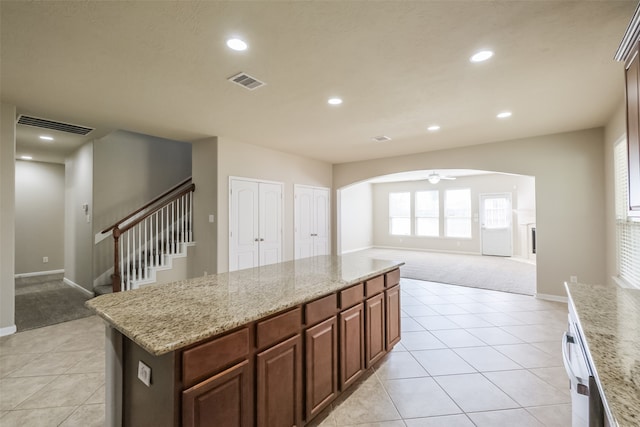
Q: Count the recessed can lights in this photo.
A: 7